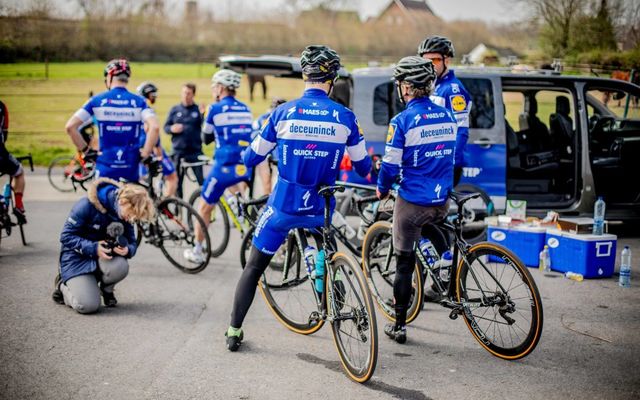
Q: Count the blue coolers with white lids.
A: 2